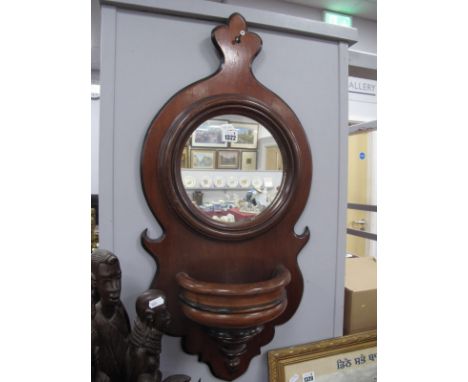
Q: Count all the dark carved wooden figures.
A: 2